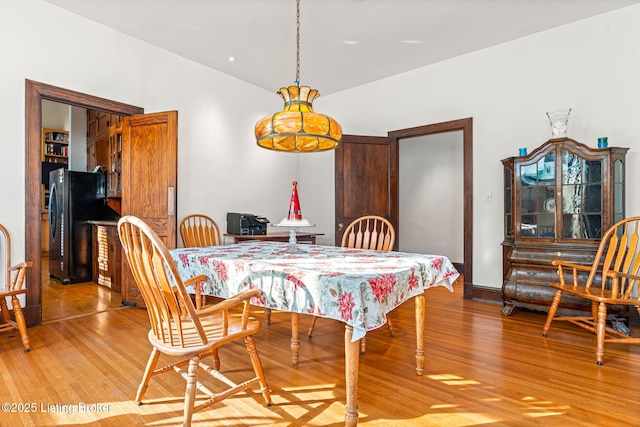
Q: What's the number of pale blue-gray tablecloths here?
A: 1